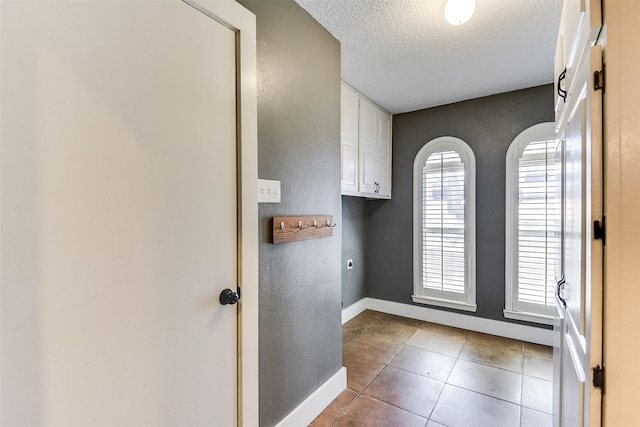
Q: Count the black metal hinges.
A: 3